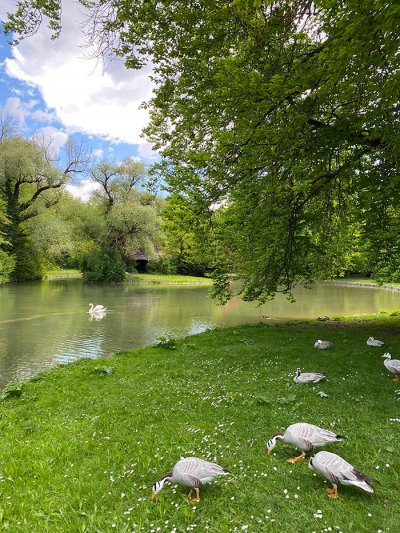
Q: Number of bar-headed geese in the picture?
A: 7